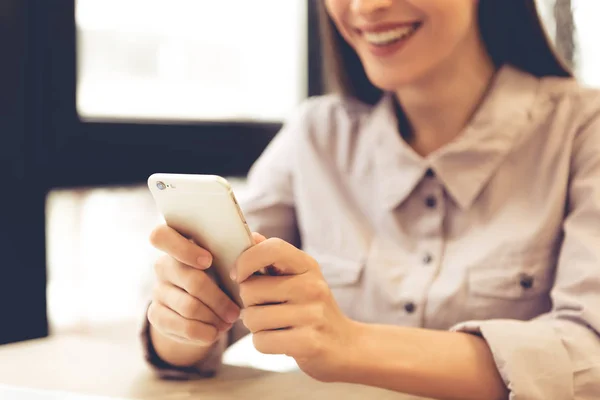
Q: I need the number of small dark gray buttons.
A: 5